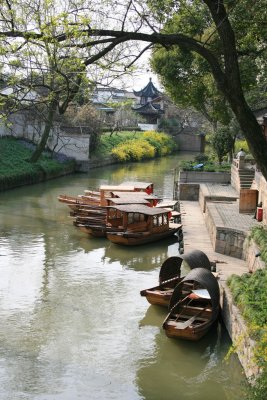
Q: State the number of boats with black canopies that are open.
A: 2